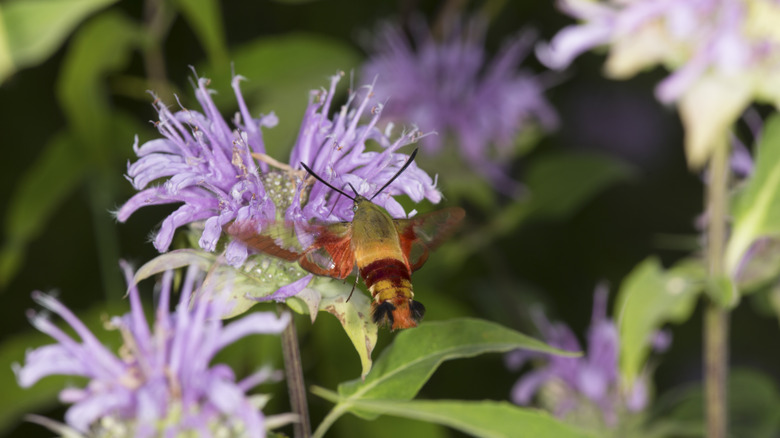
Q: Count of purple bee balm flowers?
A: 5